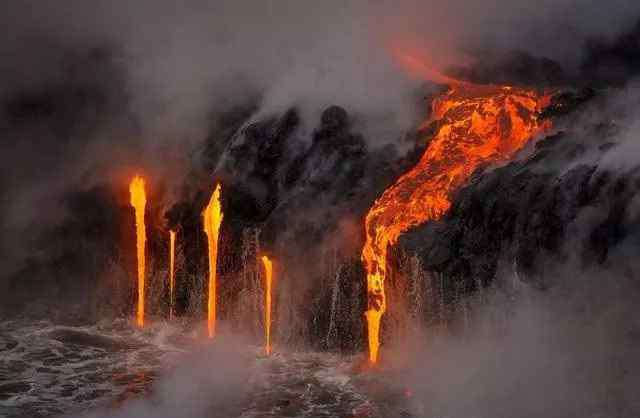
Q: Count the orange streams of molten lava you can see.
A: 5